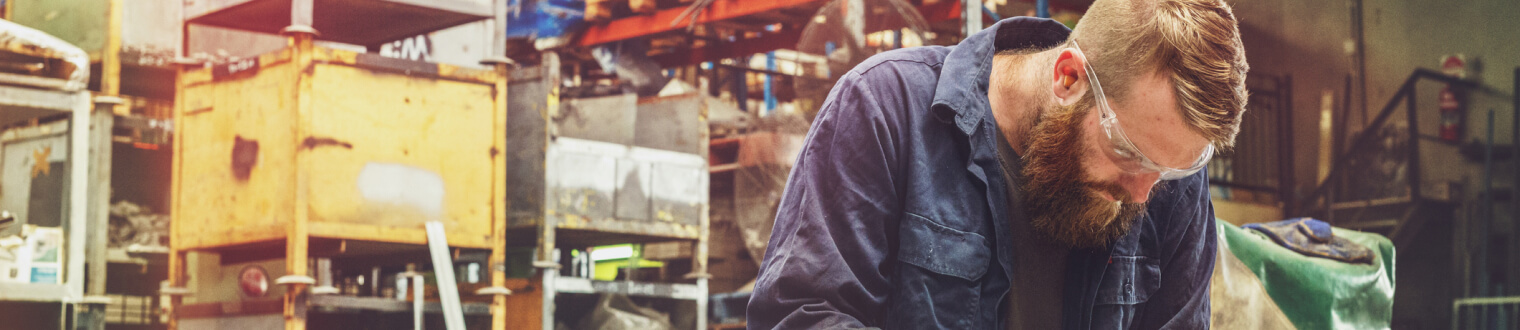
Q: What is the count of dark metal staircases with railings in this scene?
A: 1